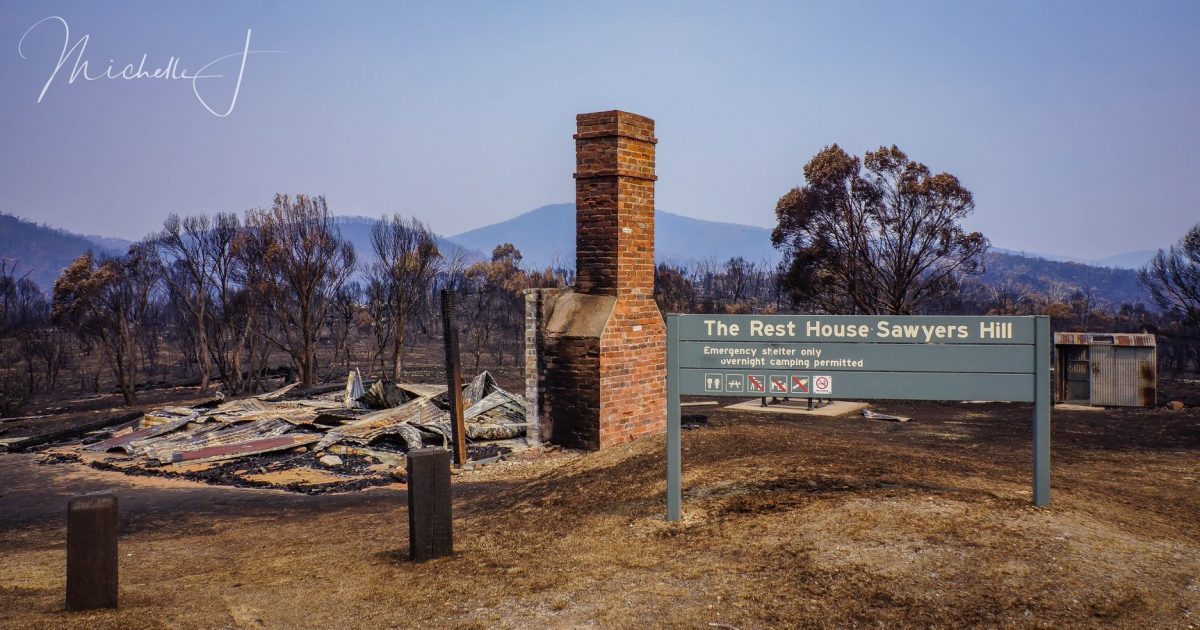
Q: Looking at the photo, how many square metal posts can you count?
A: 2